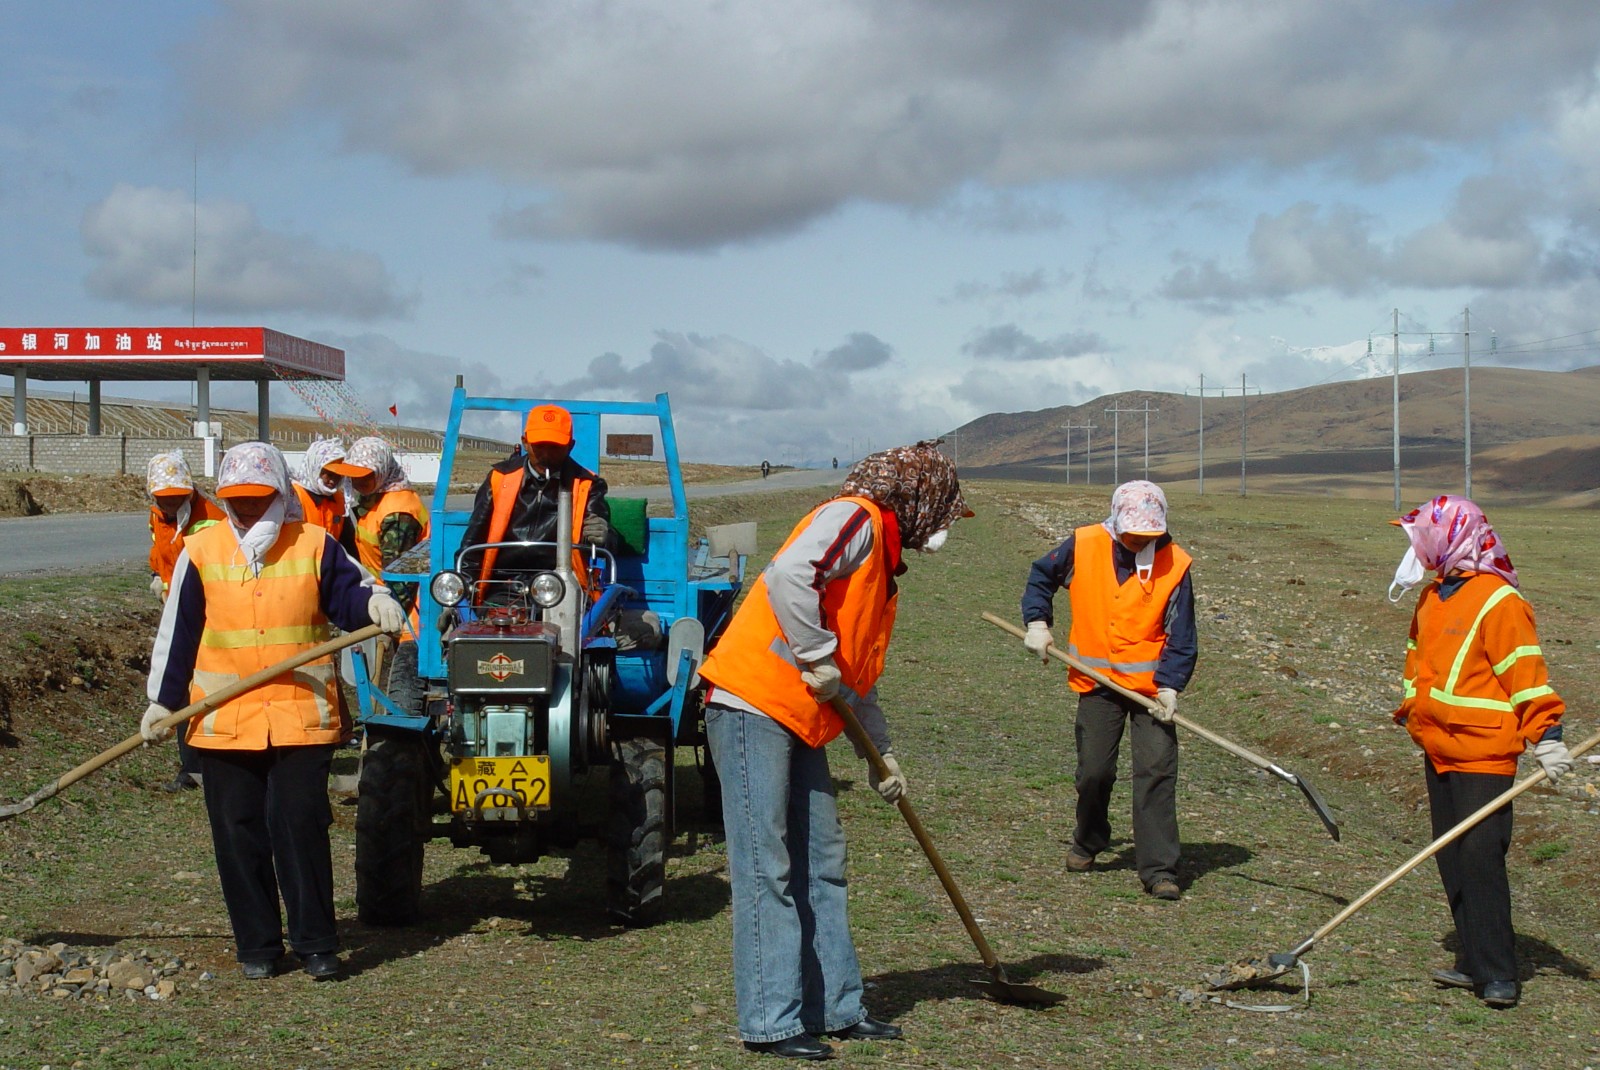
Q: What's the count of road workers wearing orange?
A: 8